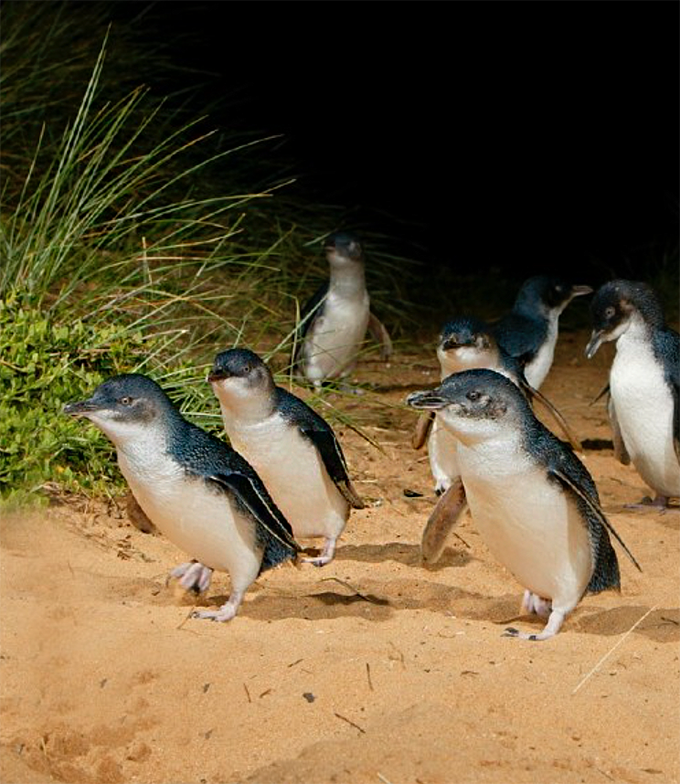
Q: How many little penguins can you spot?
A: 7